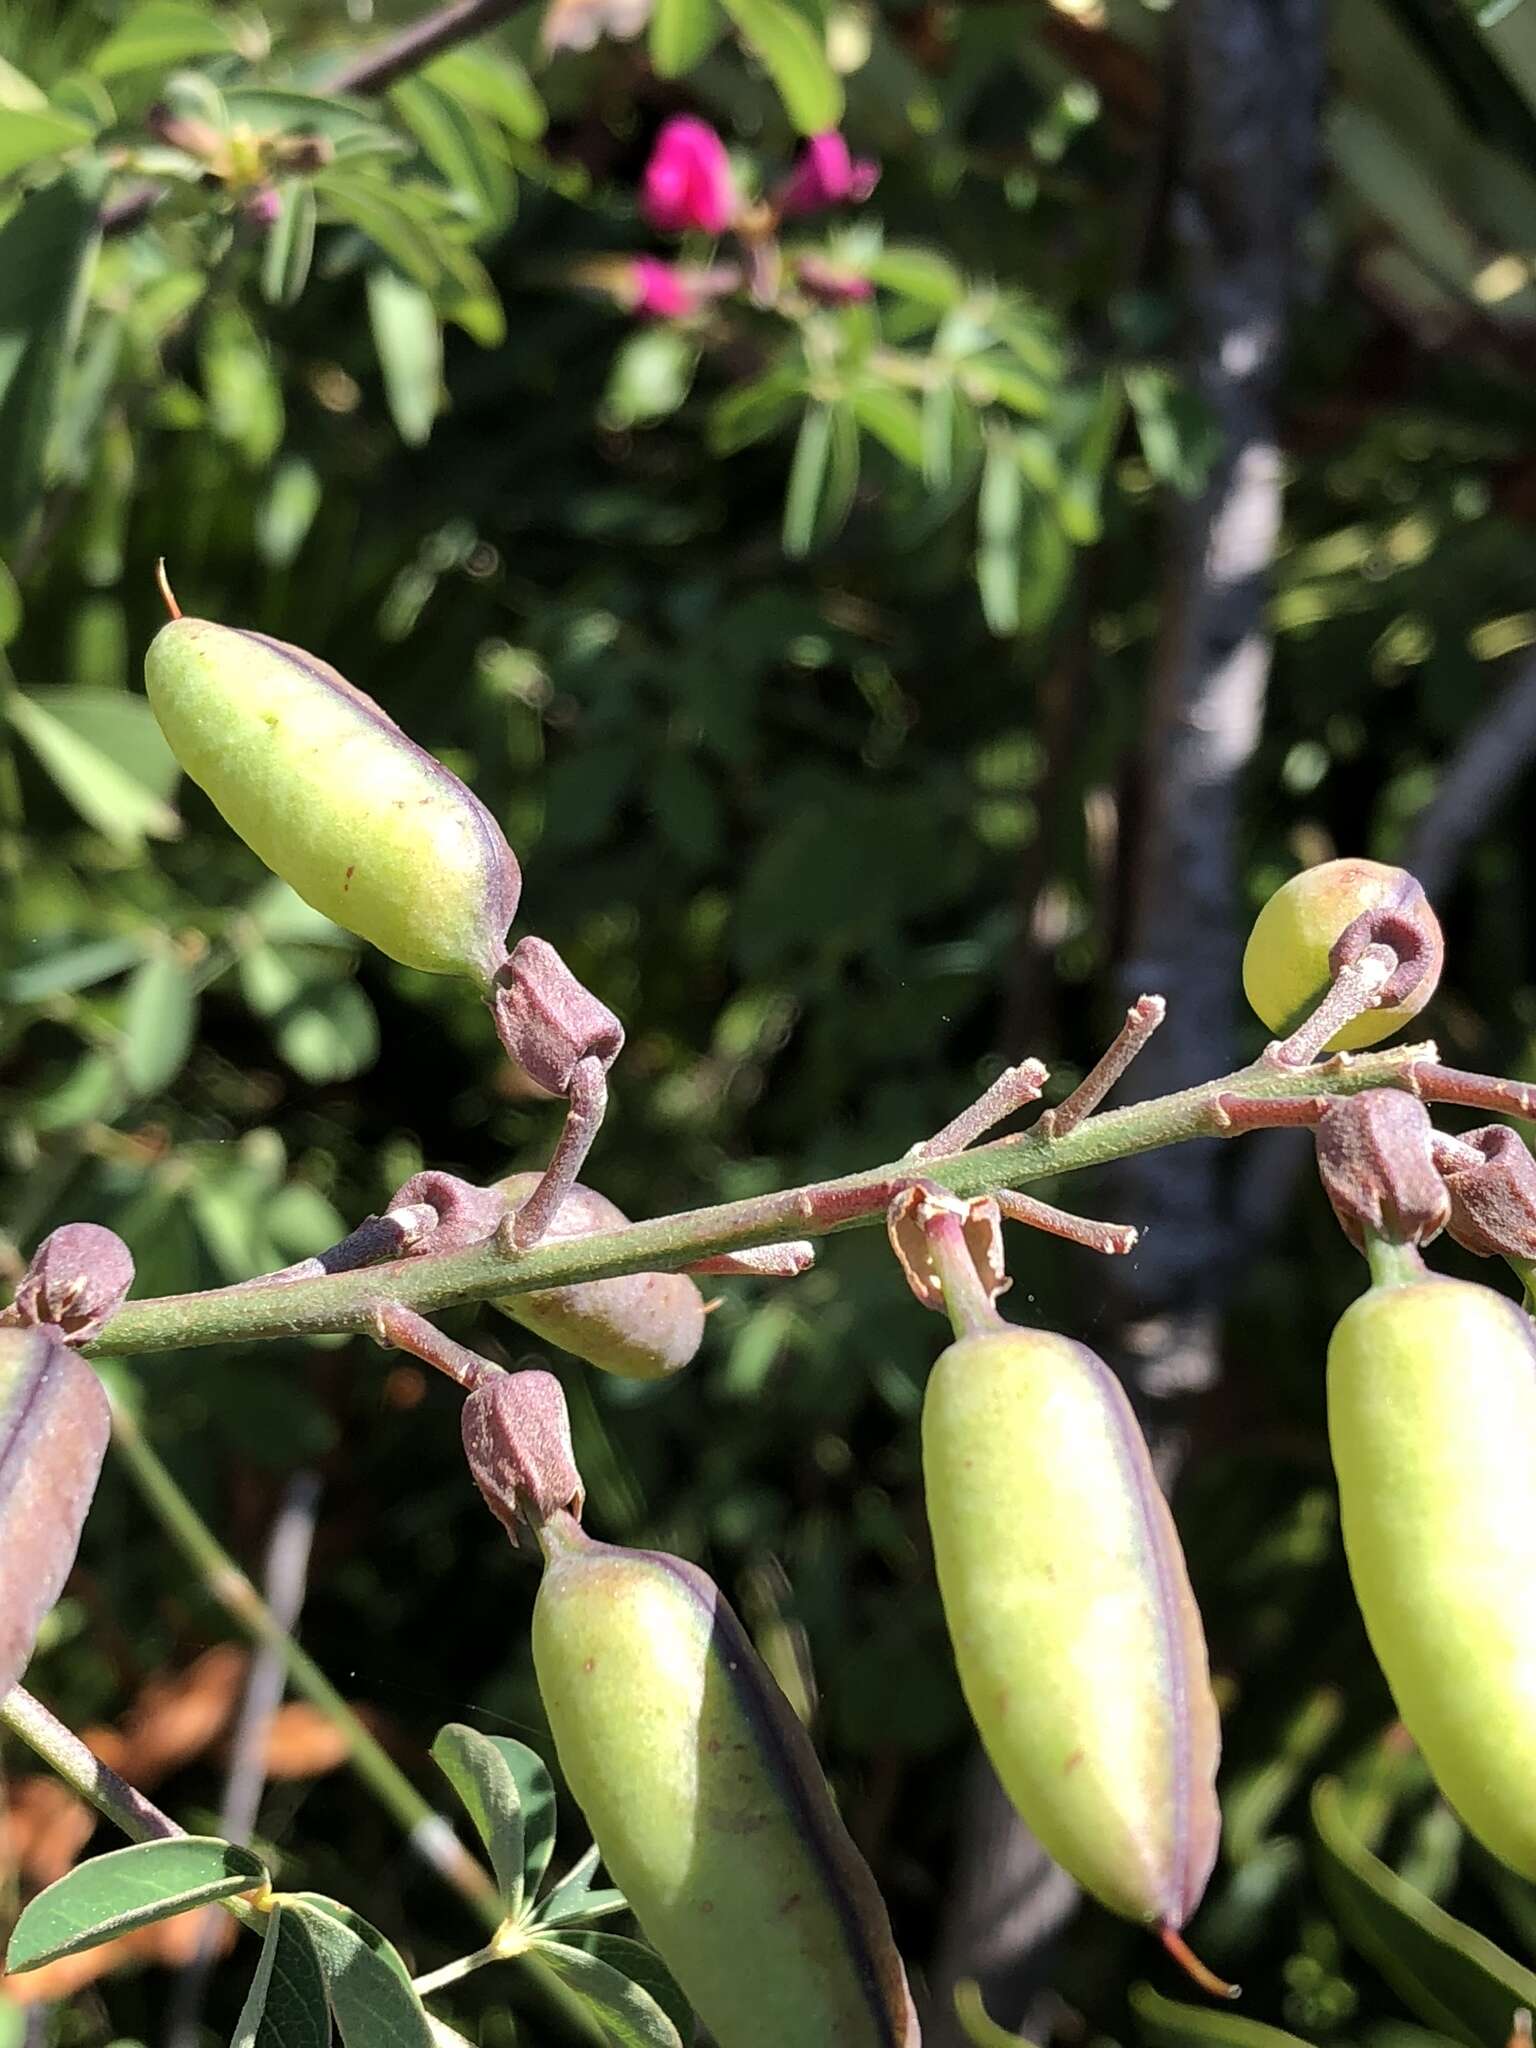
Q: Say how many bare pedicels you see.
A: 4